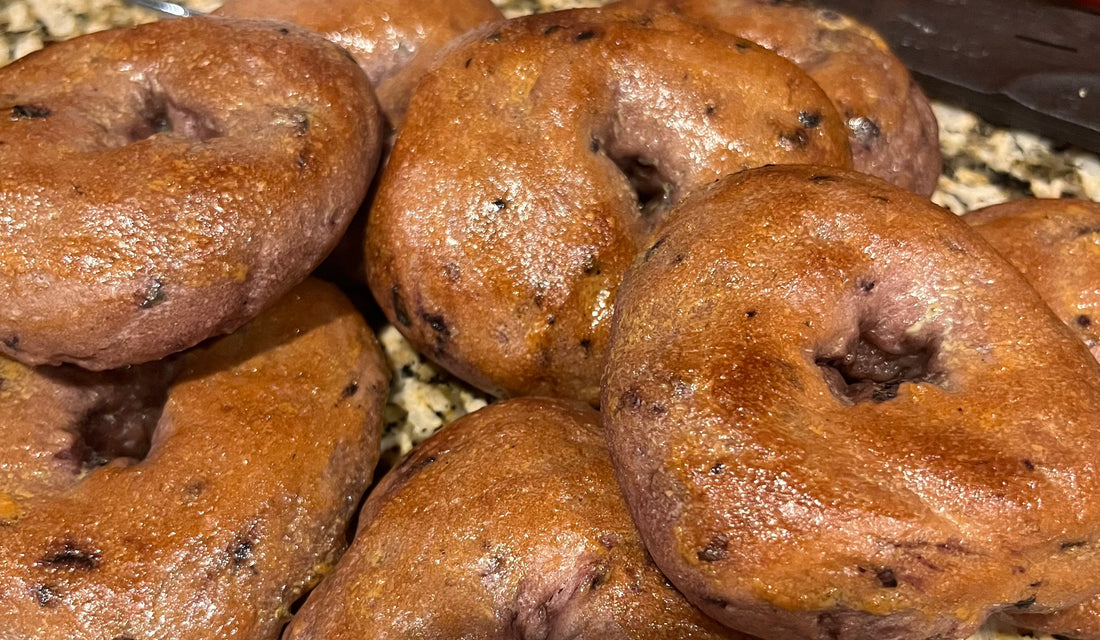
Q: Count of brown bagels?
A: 8